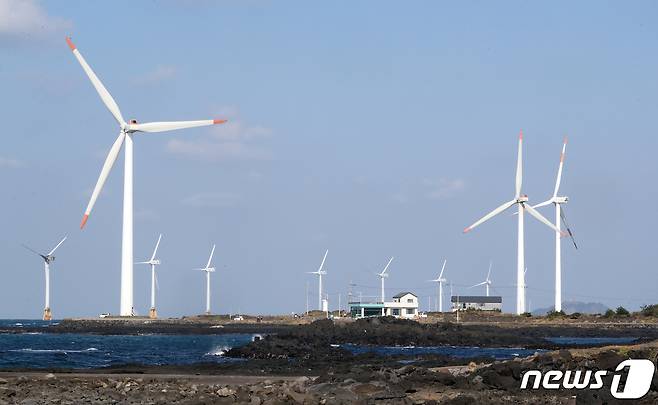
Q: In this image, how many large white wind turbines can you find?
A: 3